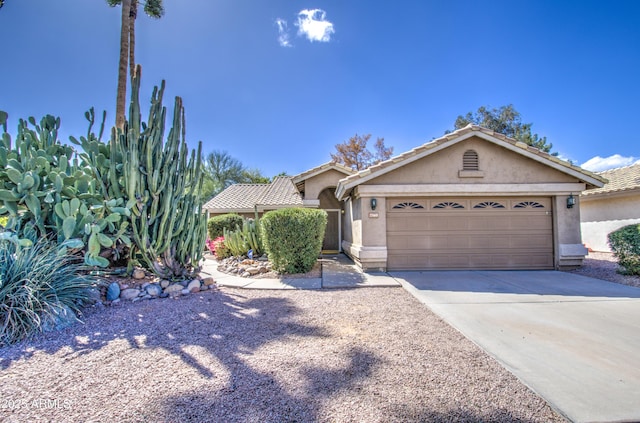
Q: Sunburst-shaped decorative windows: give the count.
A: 4